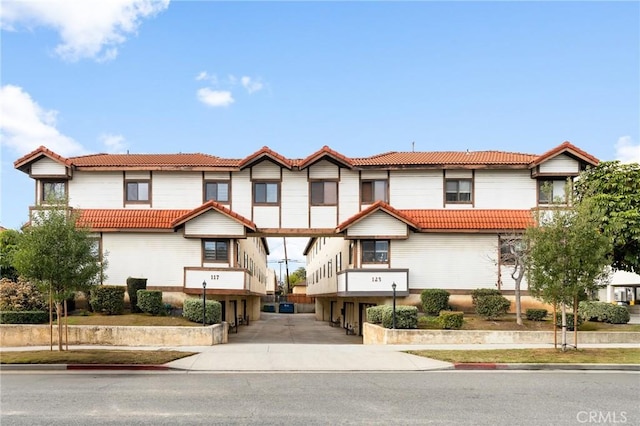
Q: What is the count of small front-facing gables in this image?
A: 6